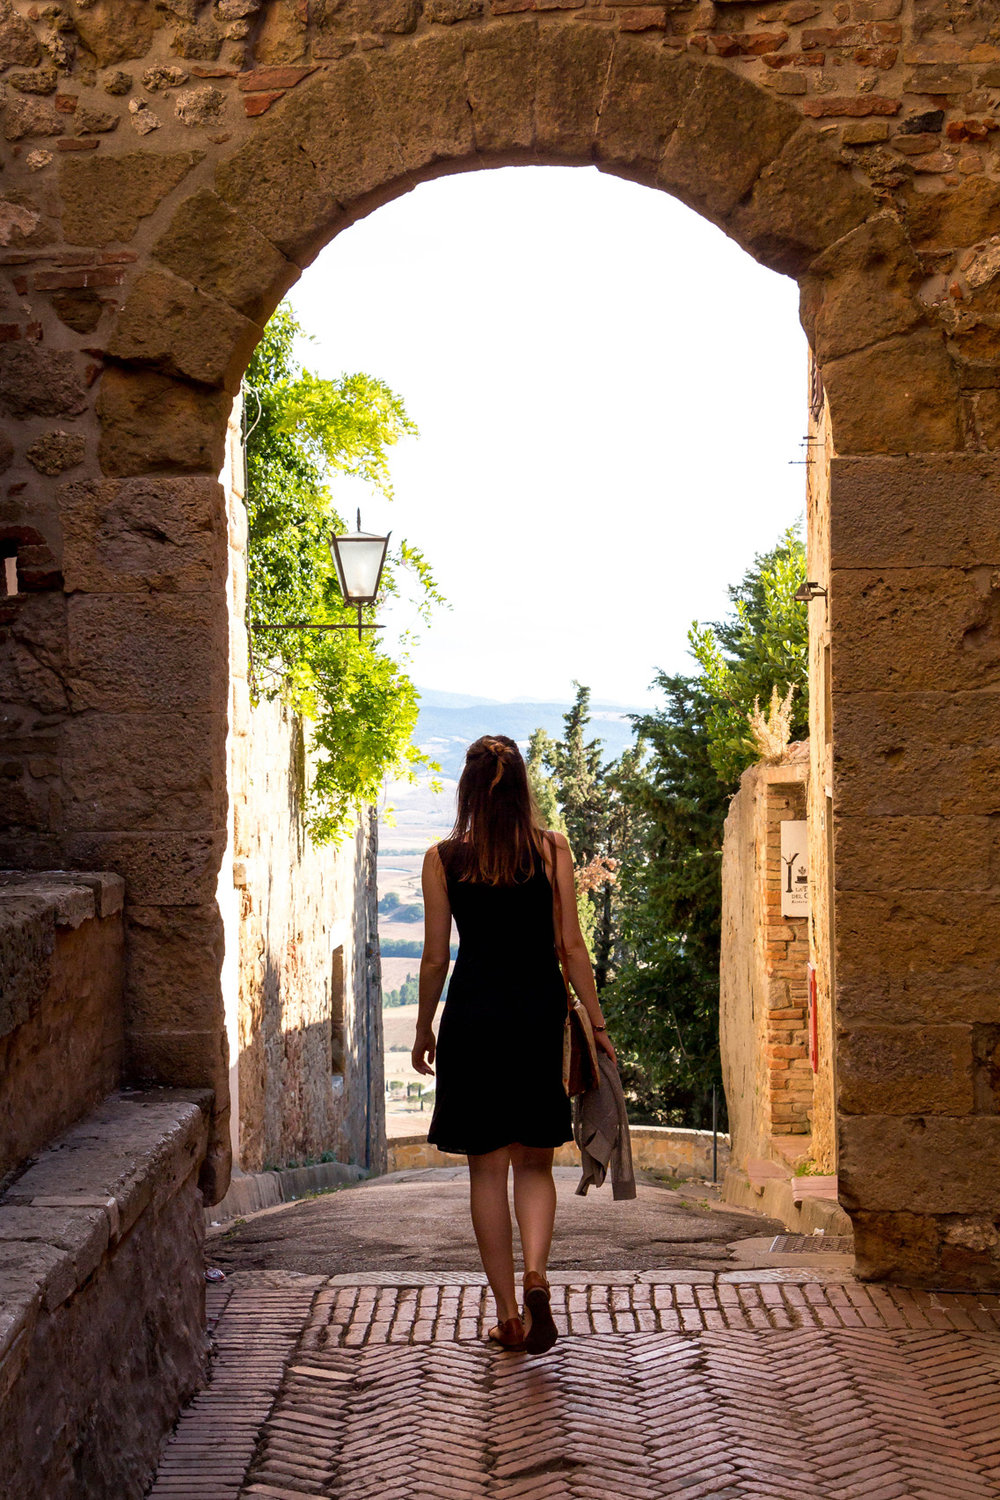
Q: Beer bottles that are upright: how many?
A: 0